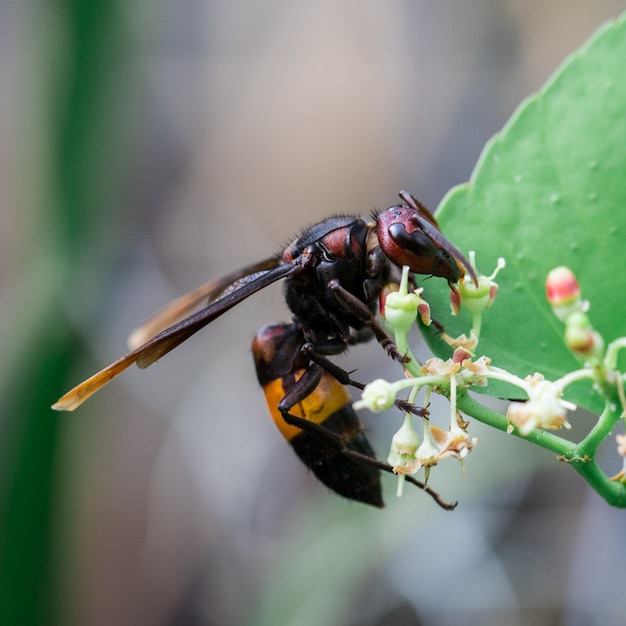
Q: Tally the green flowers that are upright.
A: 2